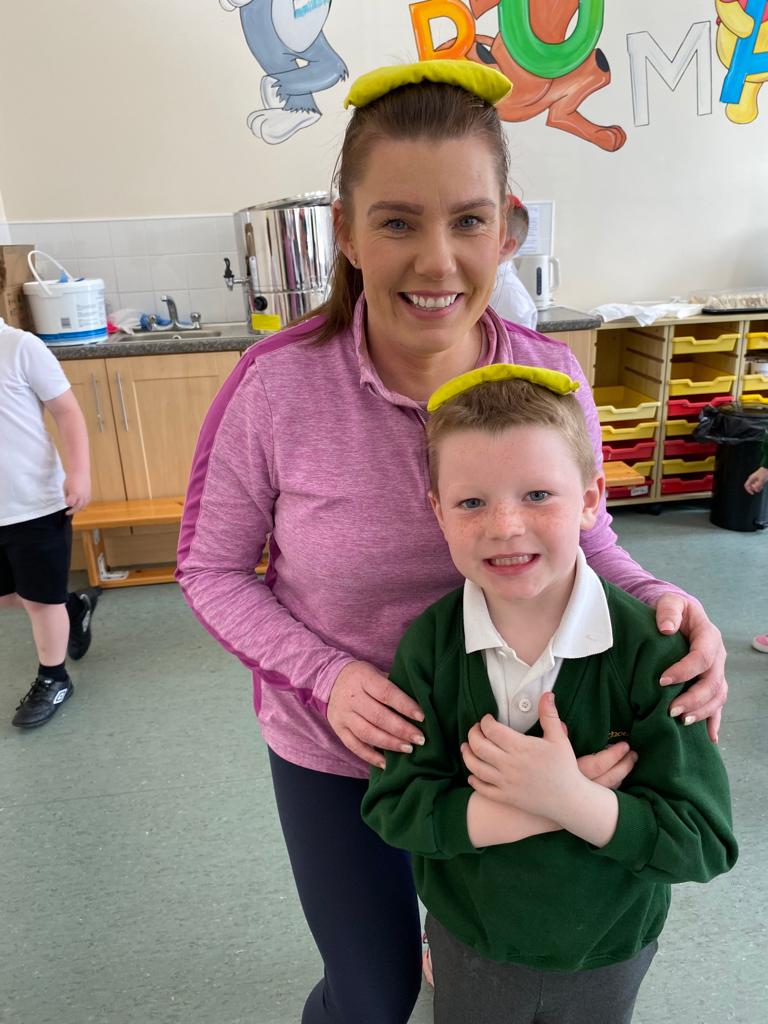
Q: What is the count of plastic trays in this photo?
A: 15